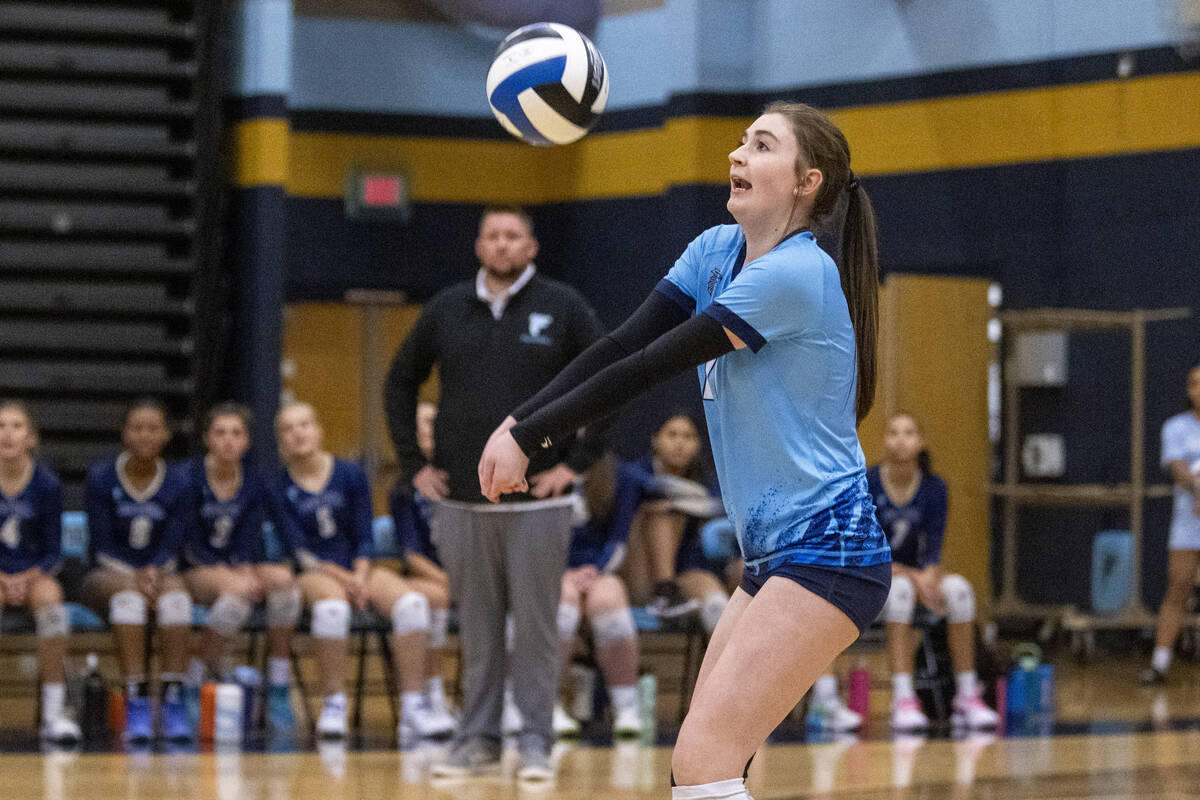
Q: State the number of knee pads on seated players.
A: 13